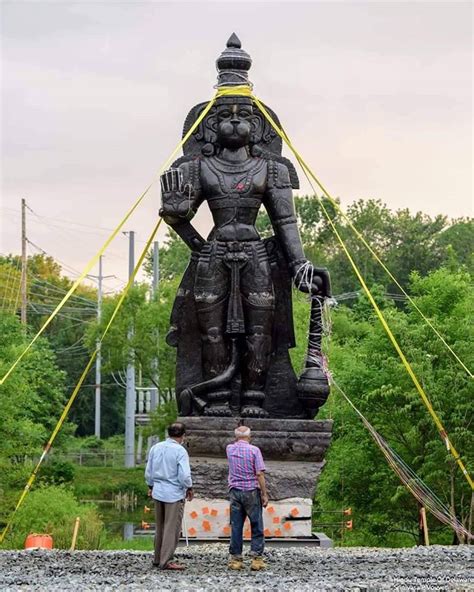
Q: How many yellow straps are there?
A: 4